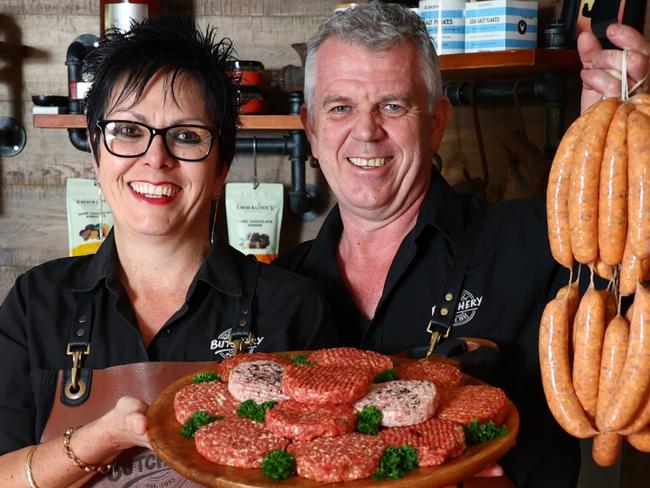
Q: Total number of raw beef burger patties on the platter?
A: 10